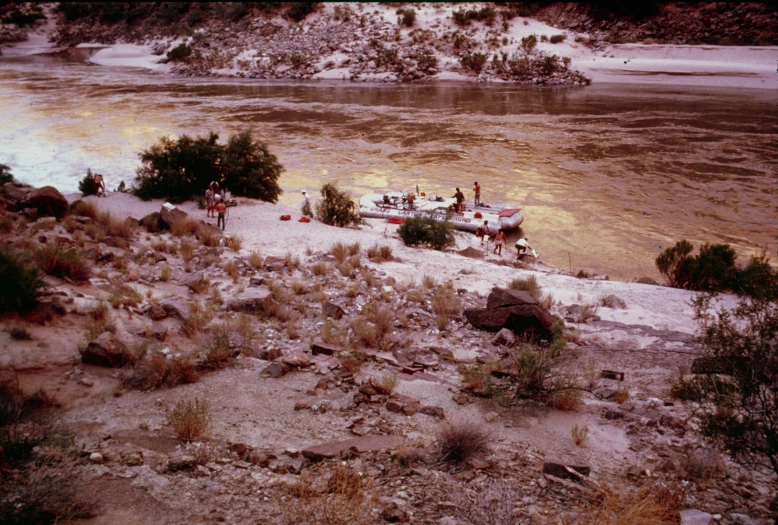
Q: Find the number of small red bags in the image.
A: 2